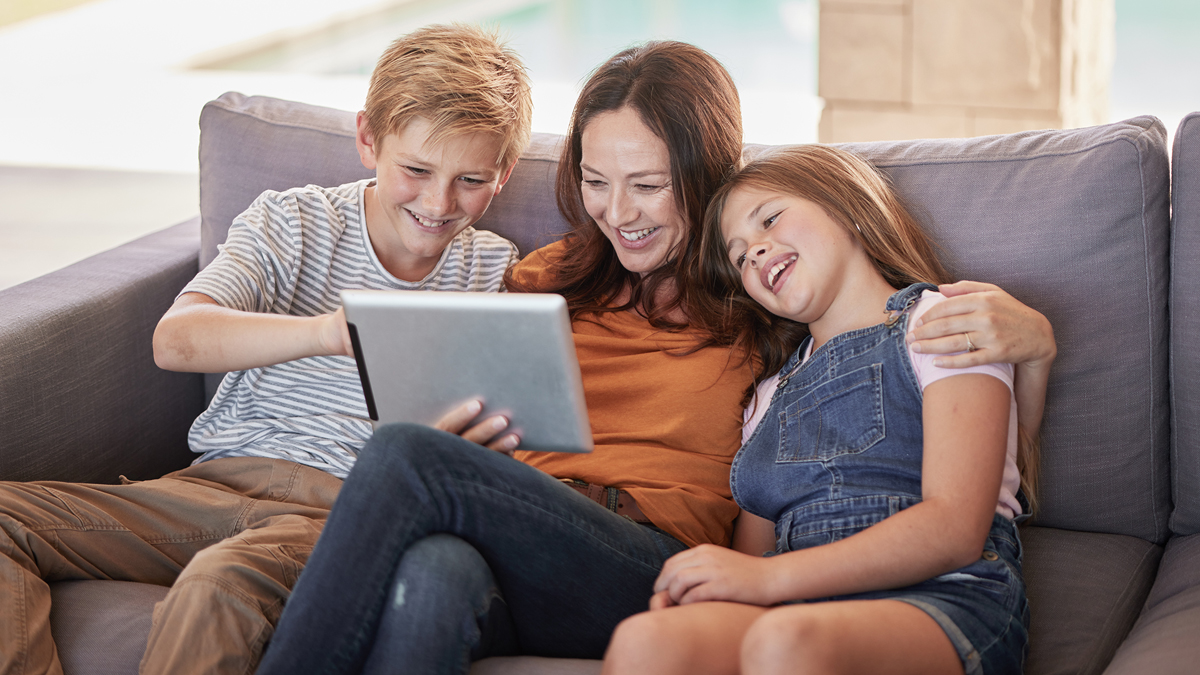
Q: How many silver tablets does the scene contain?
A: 1